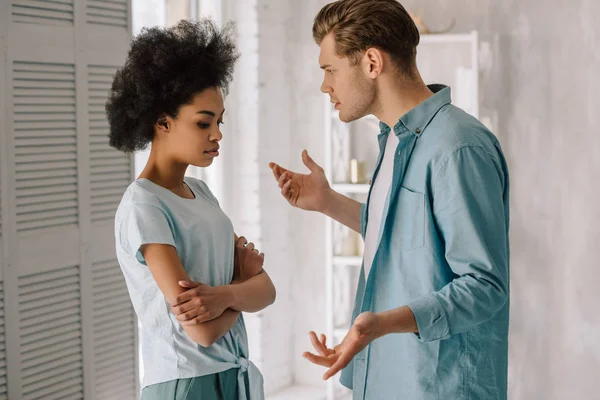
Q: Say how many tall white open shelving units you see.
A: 1